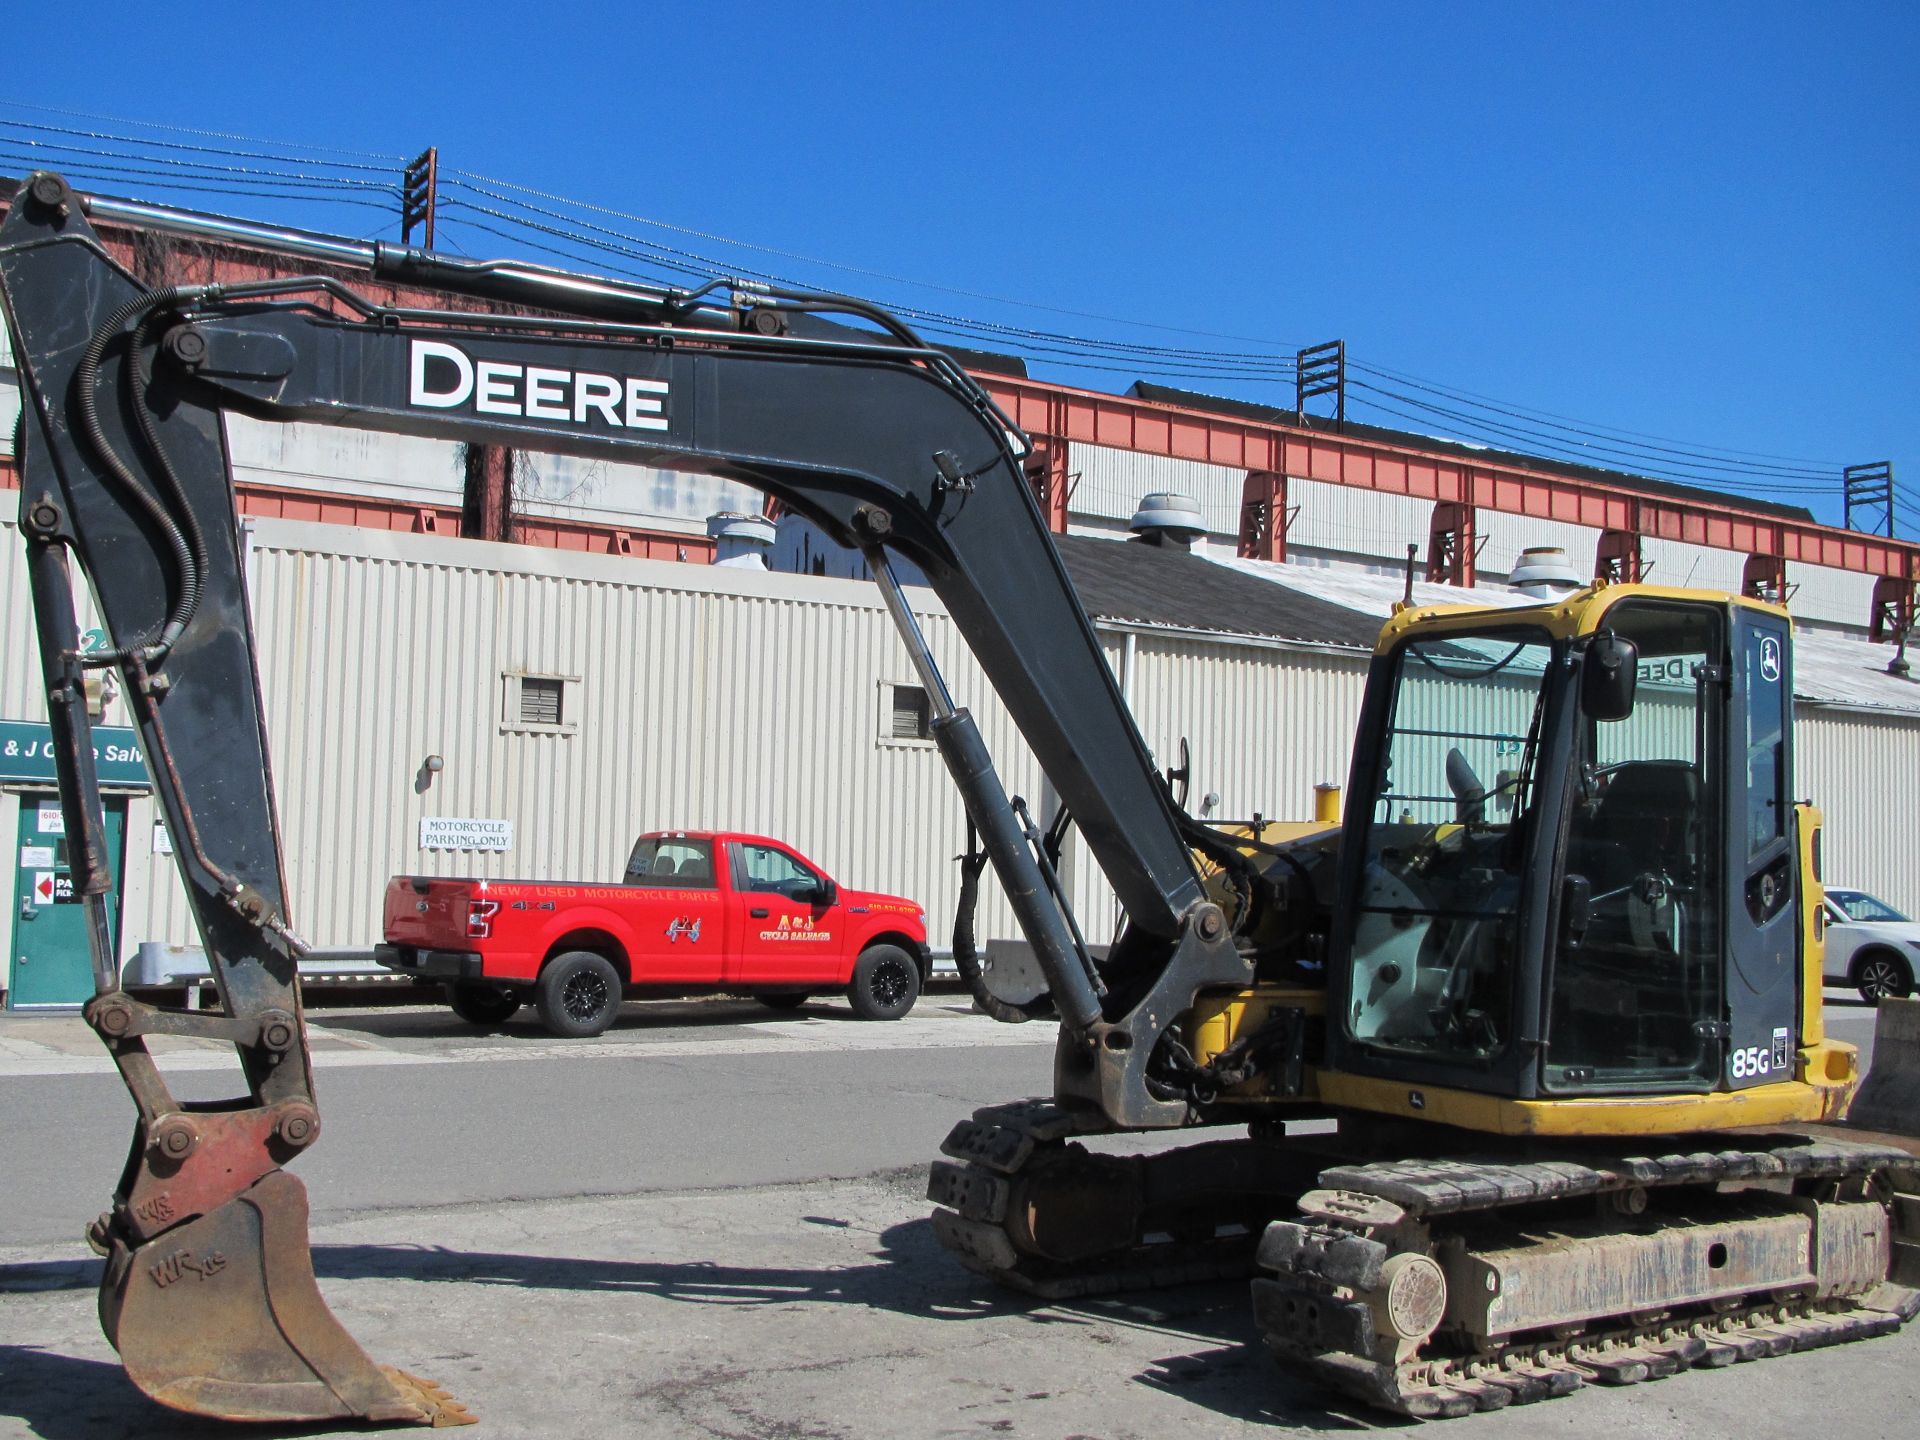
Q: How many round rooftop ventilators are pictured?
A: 3